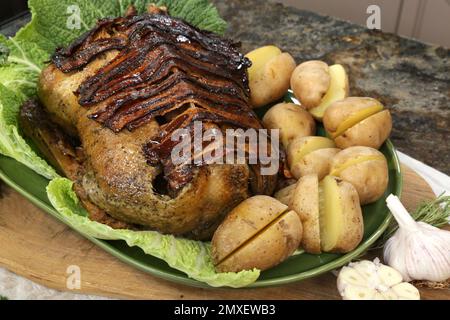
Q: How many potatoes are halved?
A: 7